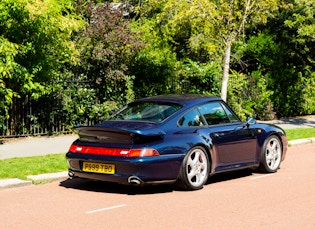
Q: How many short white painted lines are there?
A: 2